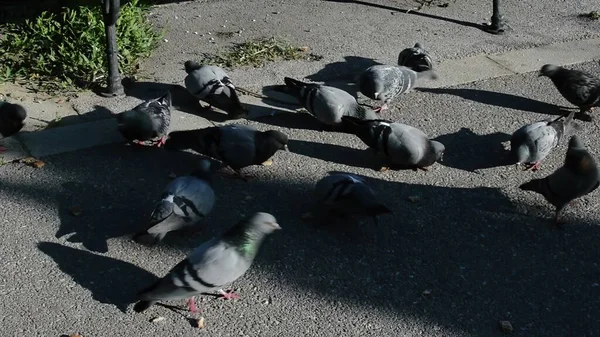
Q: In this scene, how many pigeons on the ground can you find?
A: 14